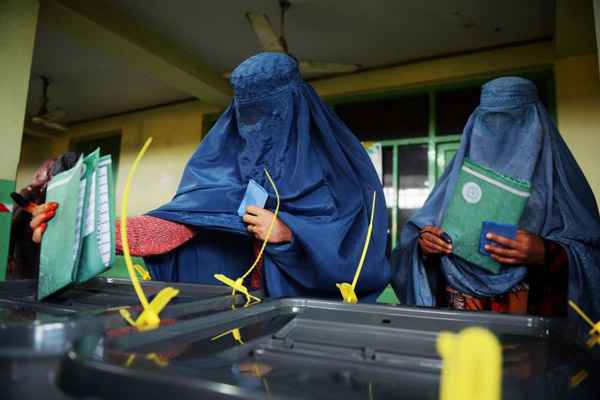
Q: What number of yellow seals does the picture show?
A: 6